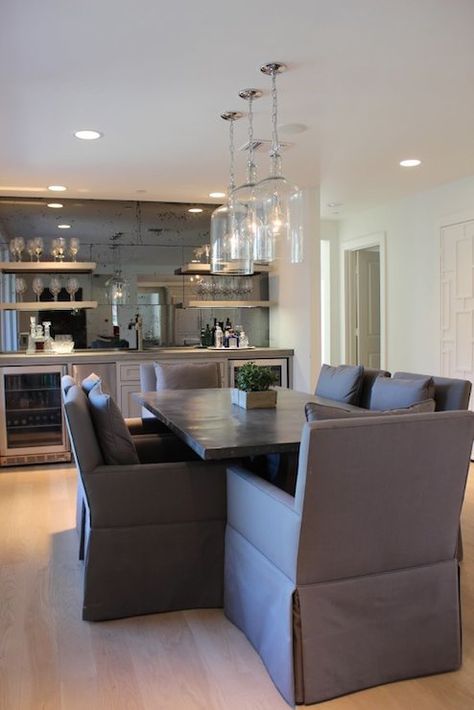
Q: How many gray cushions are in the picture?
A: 6